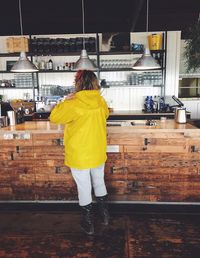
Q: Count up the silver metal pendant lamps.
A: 3